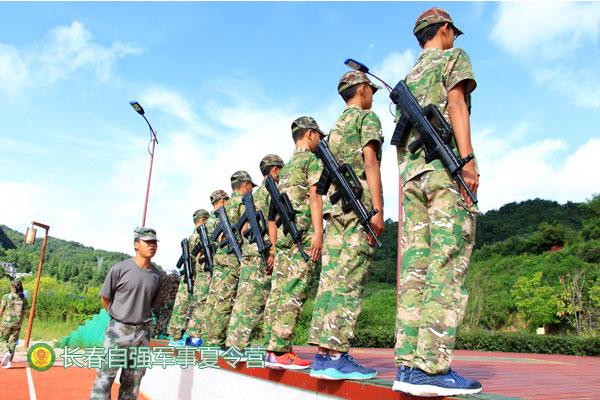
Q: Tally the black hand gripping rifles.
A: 7